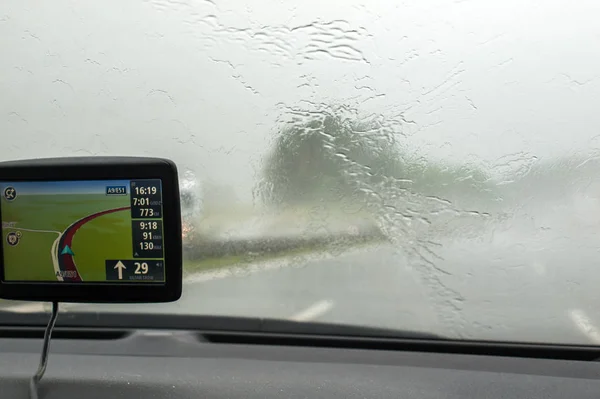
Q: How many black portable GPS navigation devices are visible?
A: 1